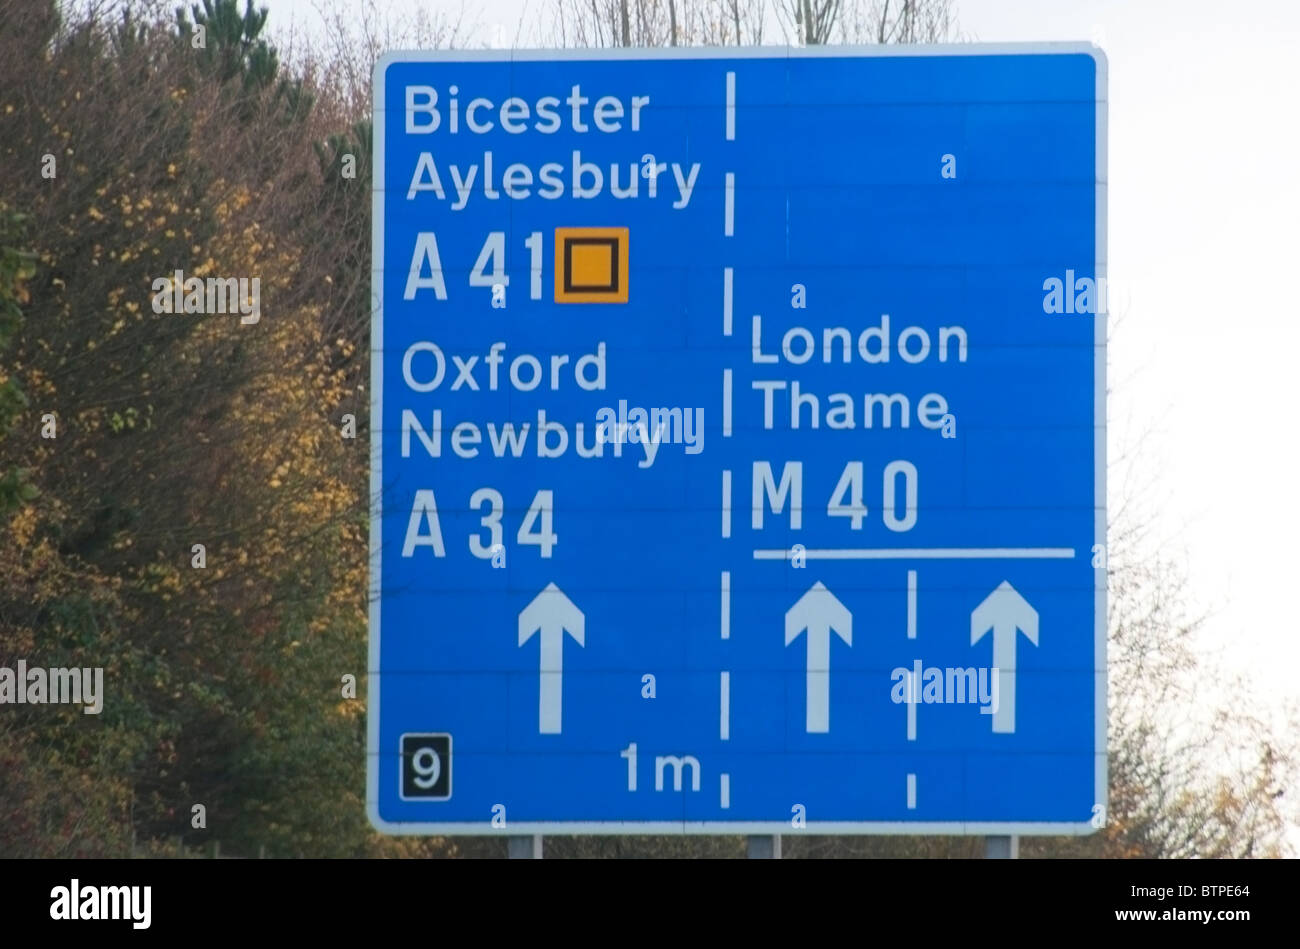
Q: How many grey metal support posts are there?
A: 3